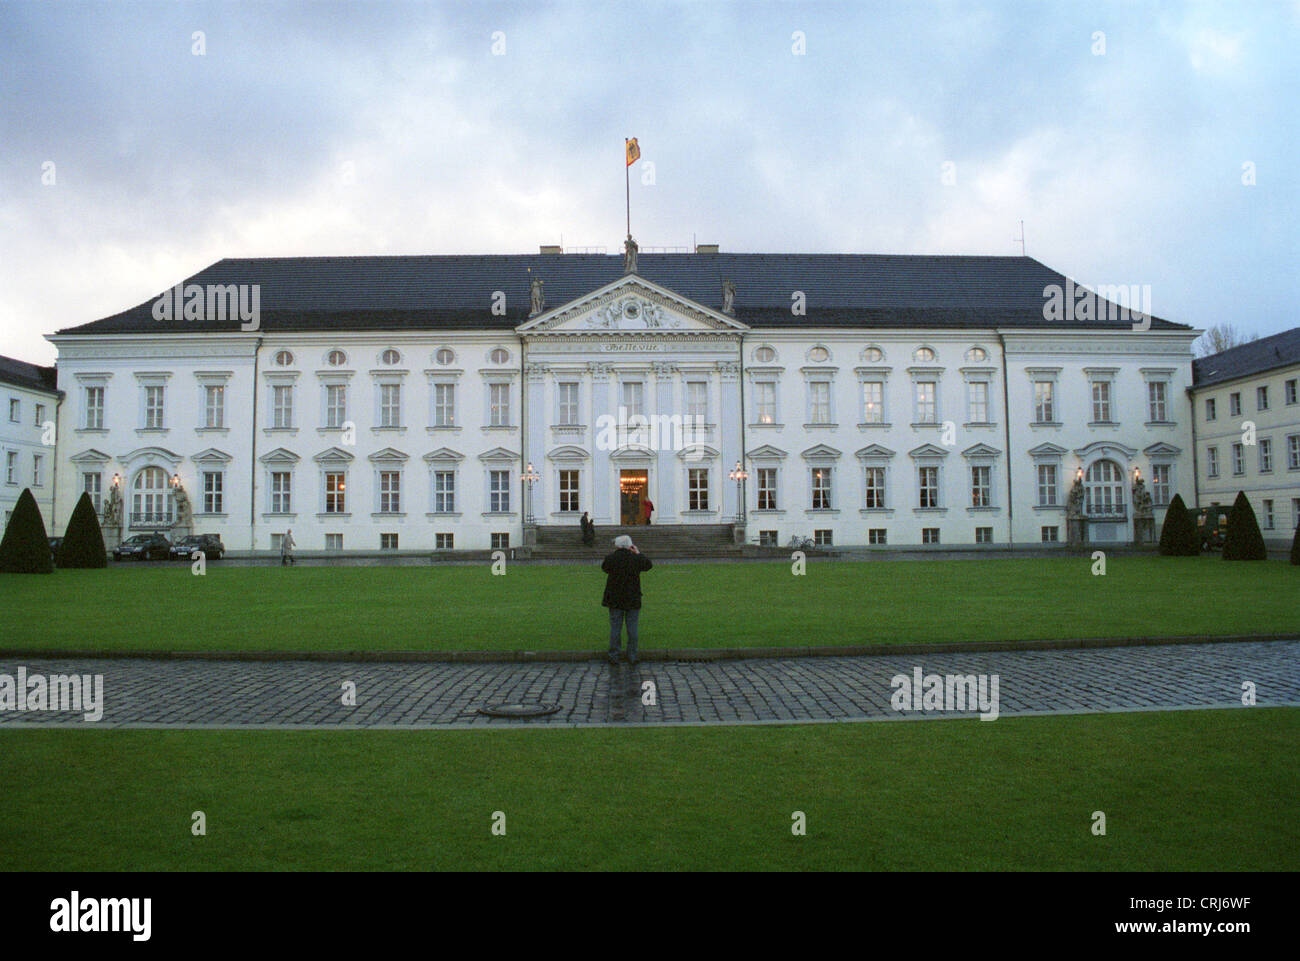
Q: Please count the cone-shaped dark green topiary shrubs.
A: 5